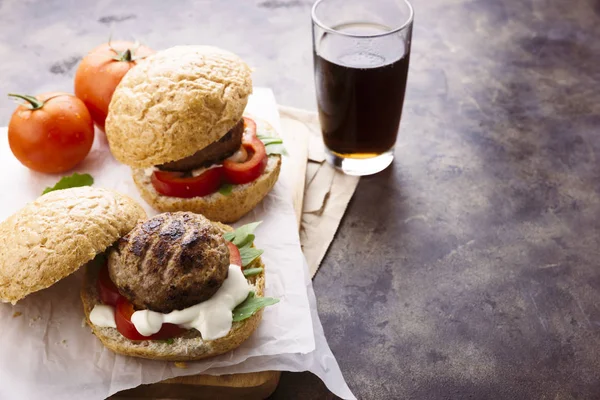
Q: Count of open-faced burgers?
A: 1